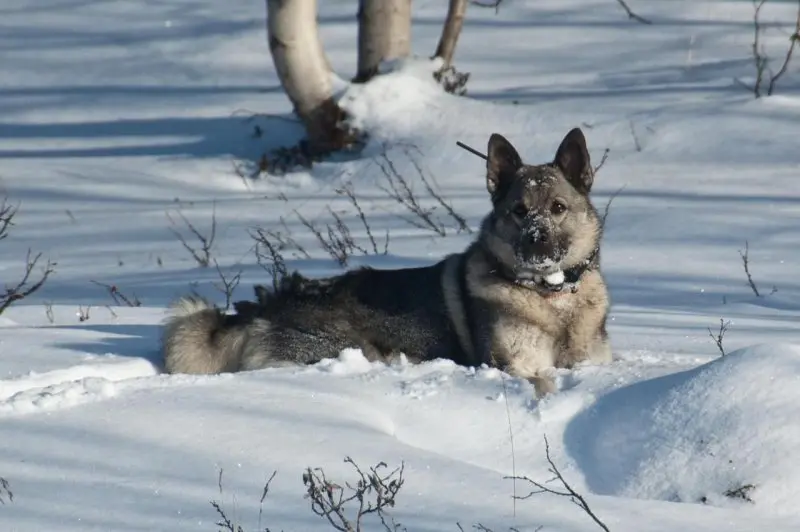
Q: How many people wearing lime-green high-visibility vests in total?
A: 0